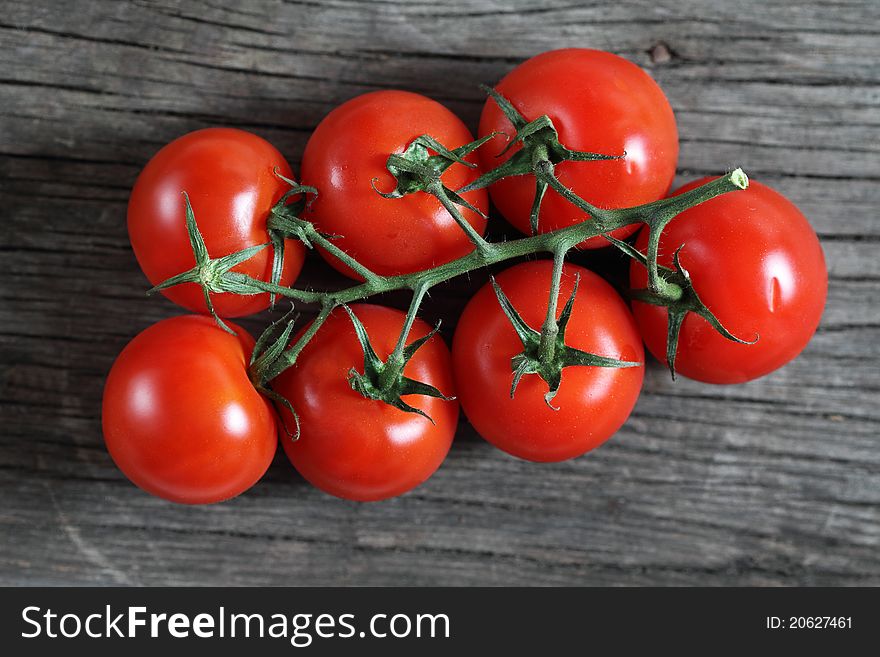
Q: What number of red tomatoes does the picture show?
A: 7